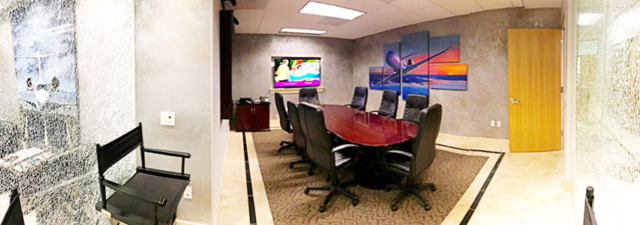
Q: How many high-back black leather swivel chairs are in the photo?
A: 8